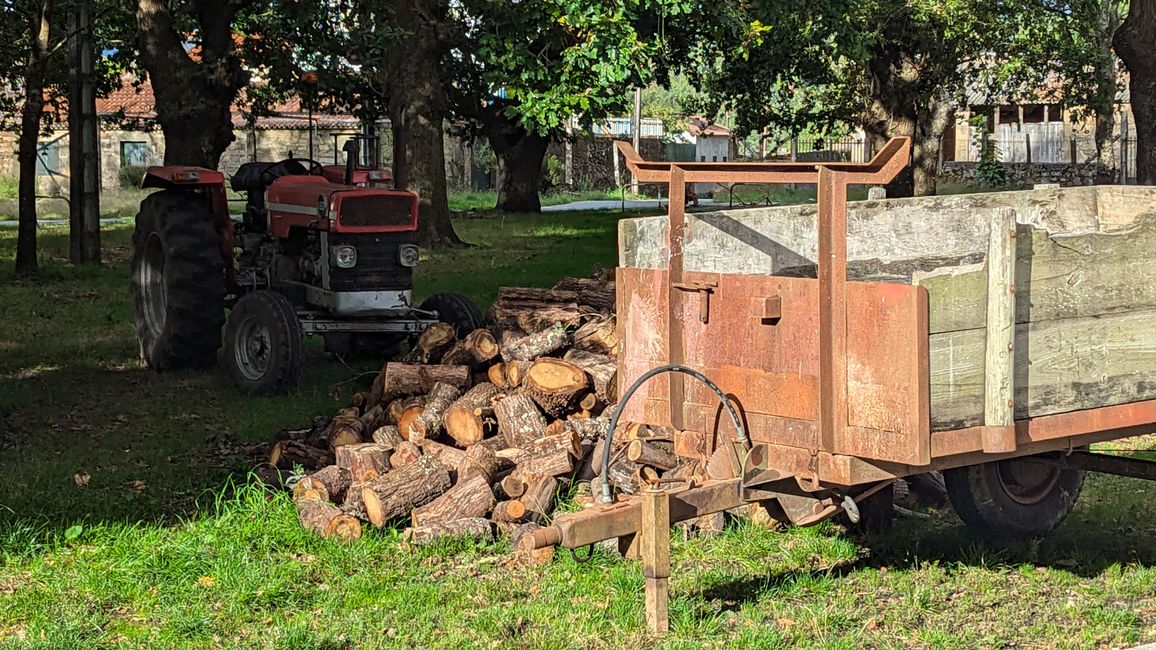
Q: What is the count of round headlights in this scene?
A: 2